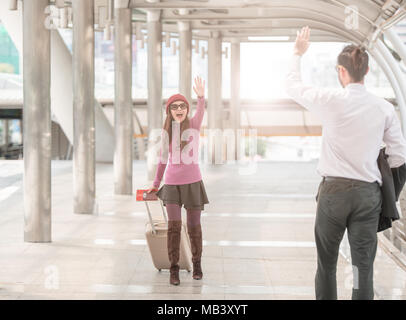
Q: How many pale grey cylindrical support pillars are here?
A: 7